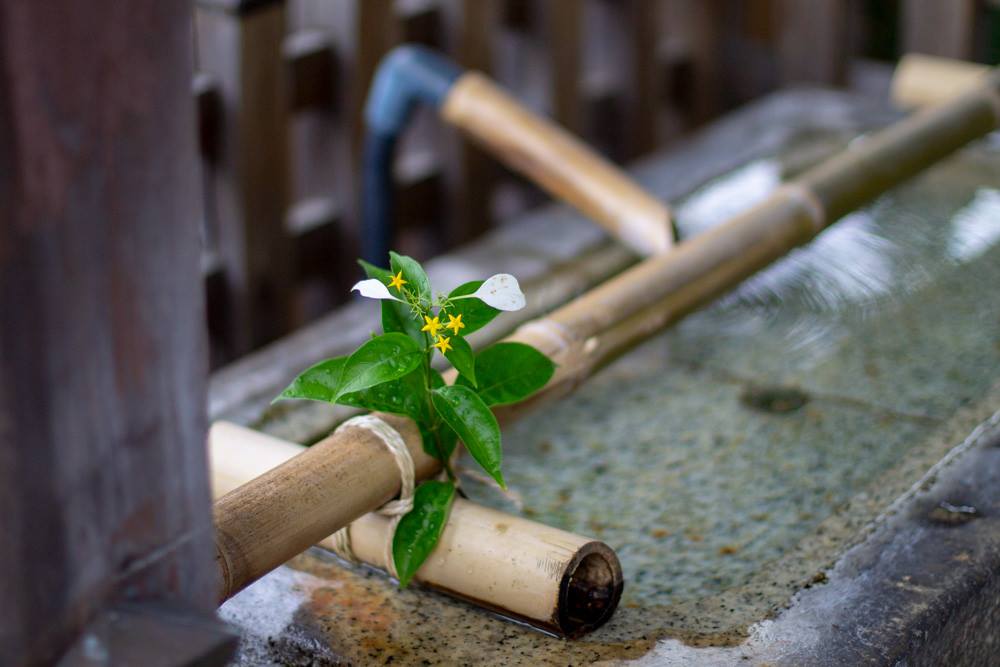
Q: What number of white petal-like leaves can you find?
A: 2